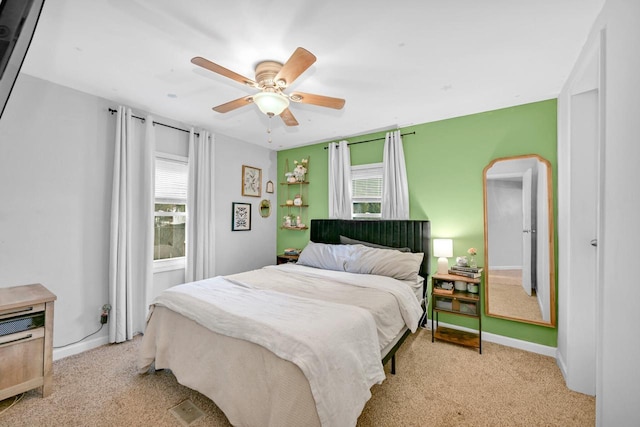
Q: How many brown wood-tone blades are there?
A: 5